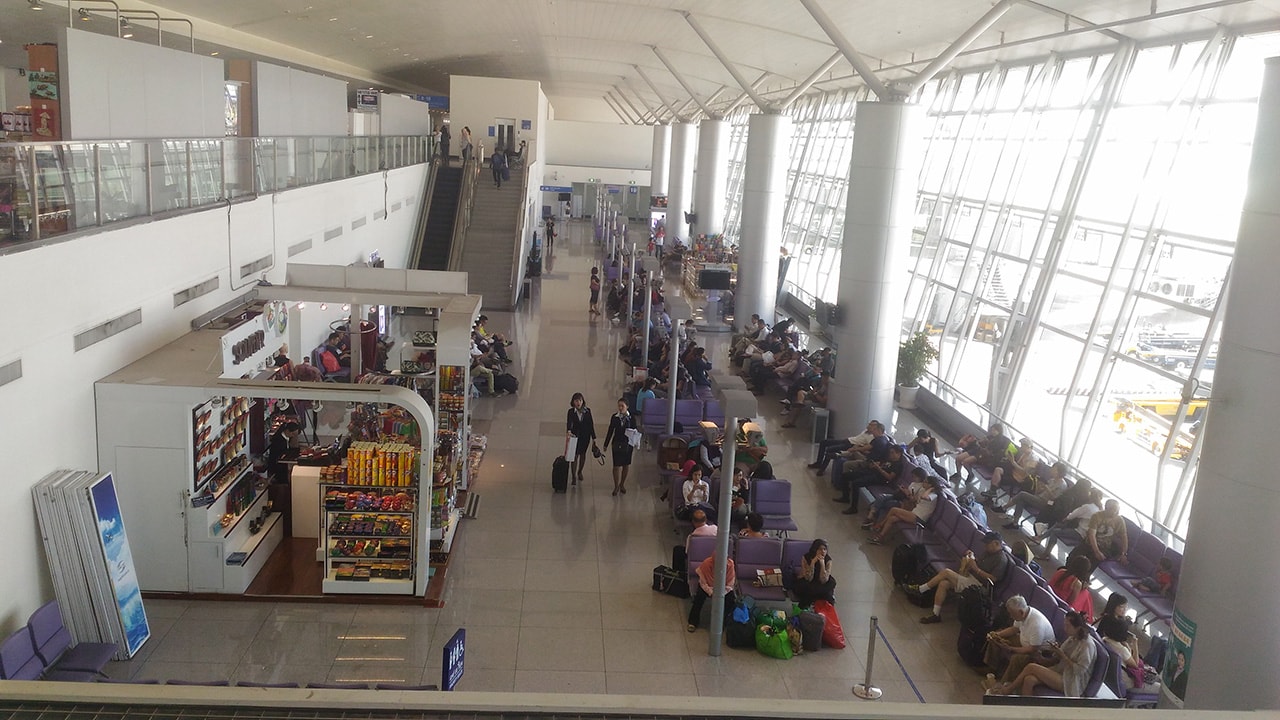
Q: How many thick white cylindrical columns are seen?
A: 6